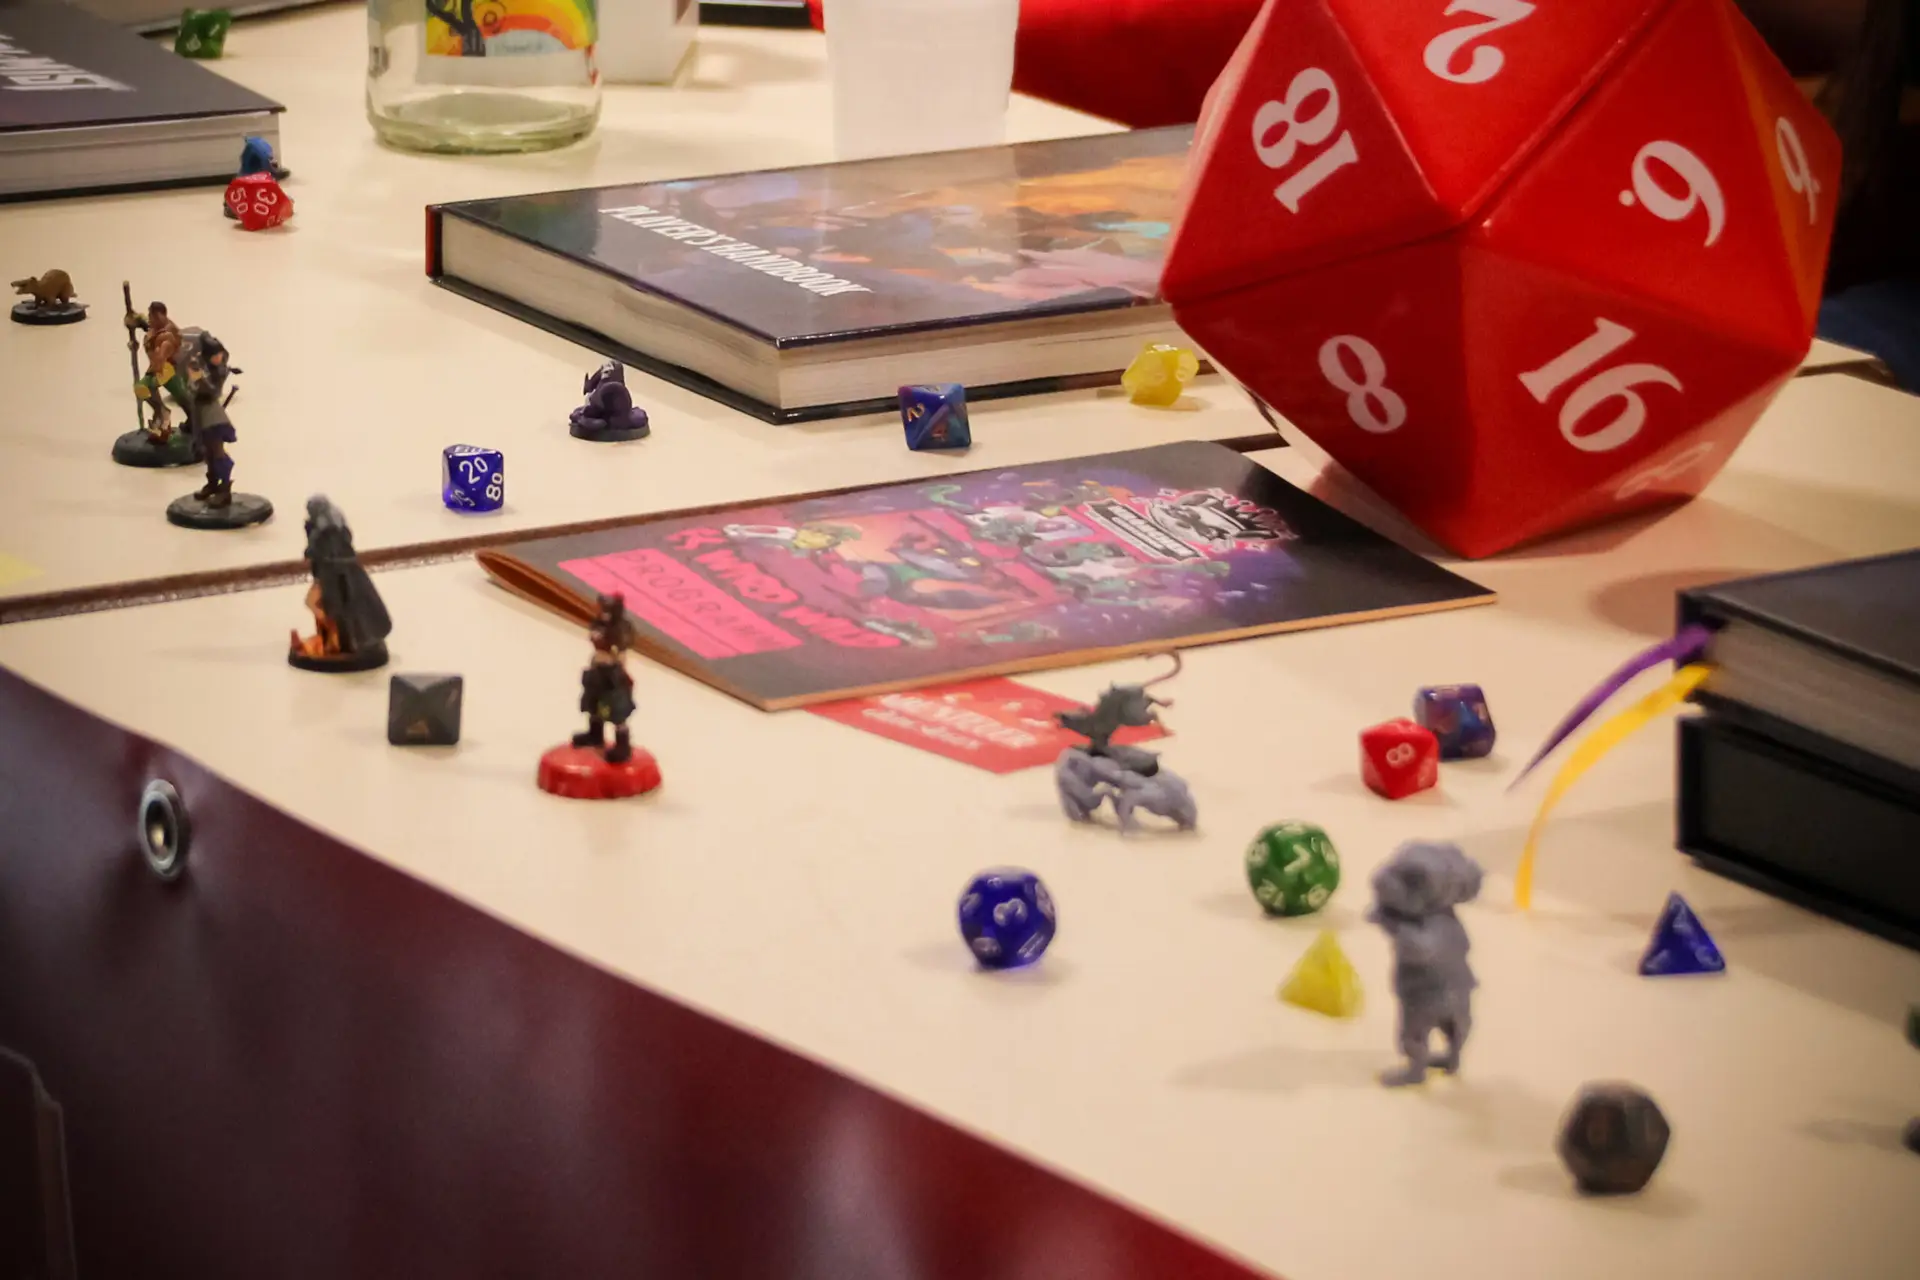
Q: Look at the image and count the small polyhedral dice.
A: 13